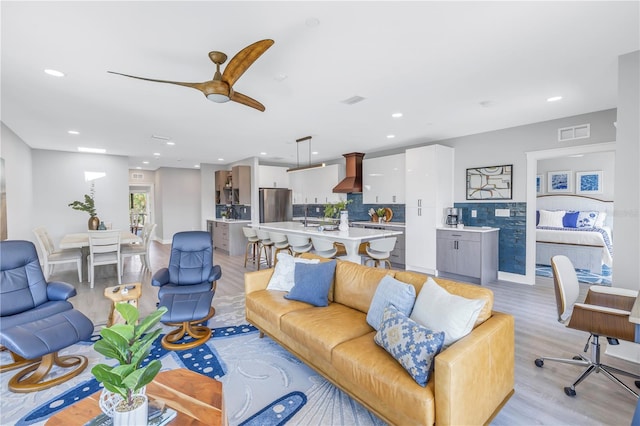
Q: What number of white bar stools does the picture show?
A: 6